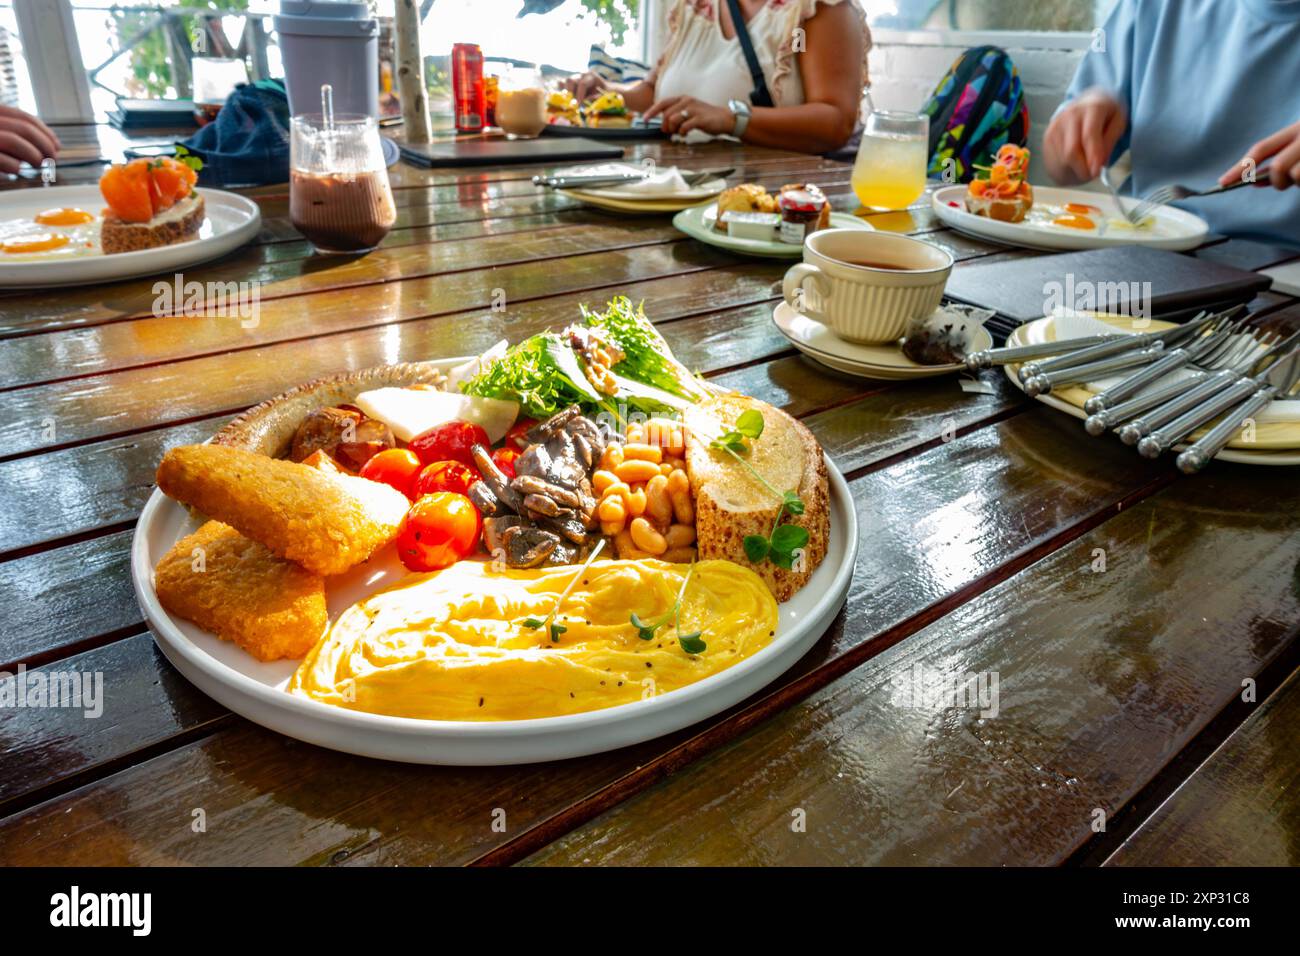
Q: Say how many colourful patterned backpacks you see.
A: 1